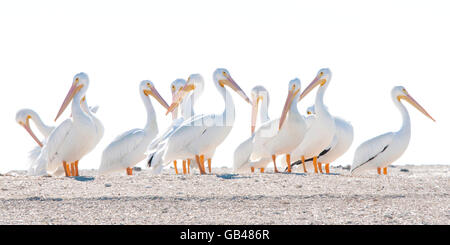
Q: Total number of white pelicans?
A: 12